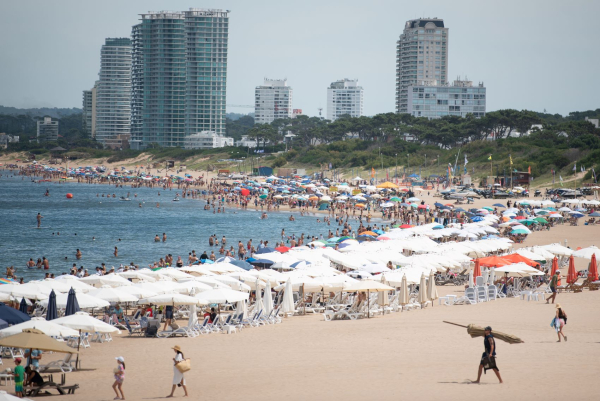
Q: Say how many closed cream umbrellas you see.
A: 4